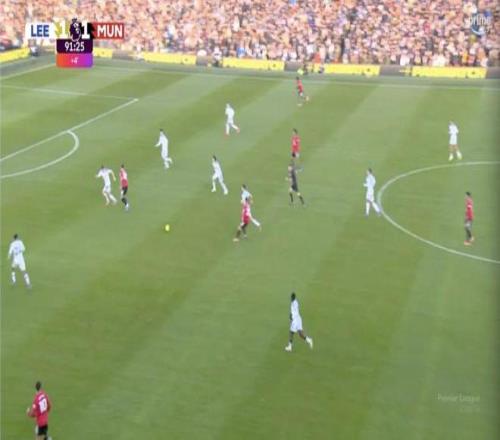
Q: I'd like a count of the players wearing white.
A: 9